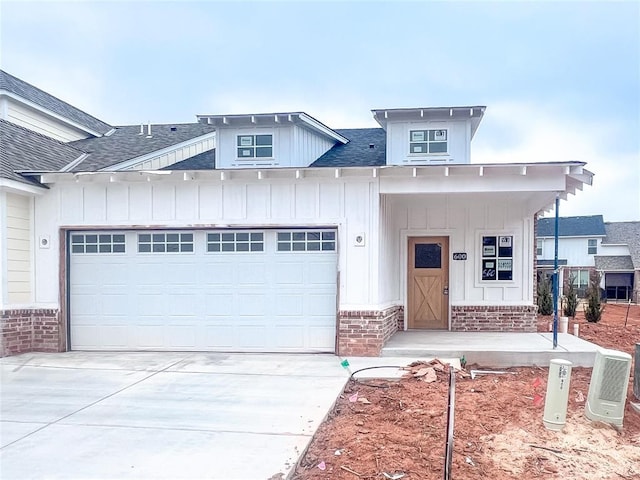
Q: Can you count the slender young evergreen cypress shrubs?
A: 3